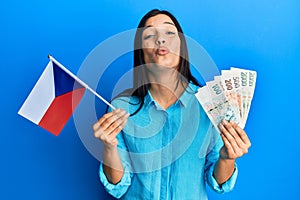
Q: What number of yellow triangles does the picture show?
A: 0